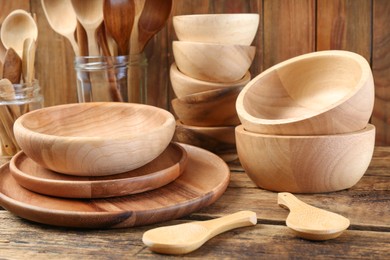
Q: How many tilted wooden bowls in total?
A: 1